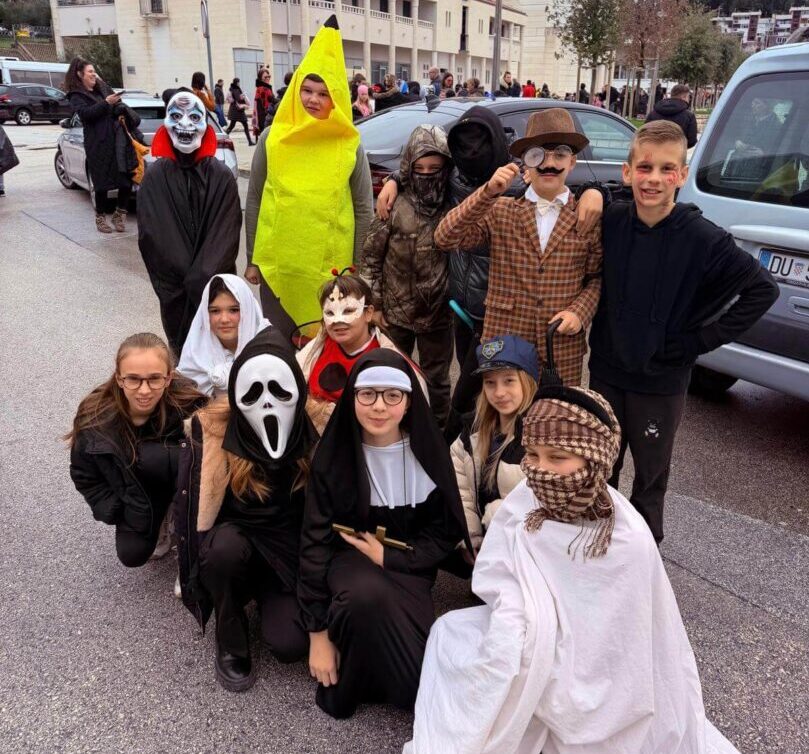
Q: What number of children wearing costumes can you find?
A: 12